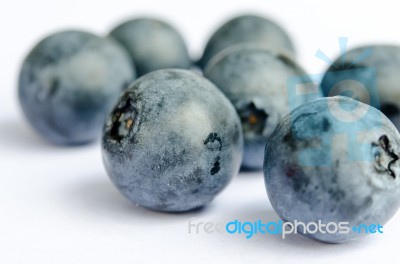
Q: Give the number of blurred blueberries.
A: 5